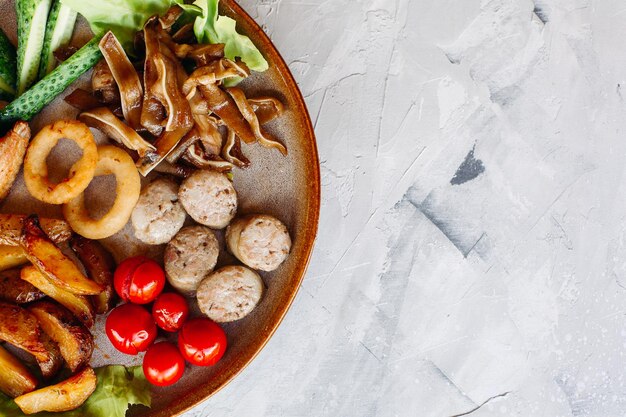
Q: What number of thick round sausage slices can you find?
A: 5